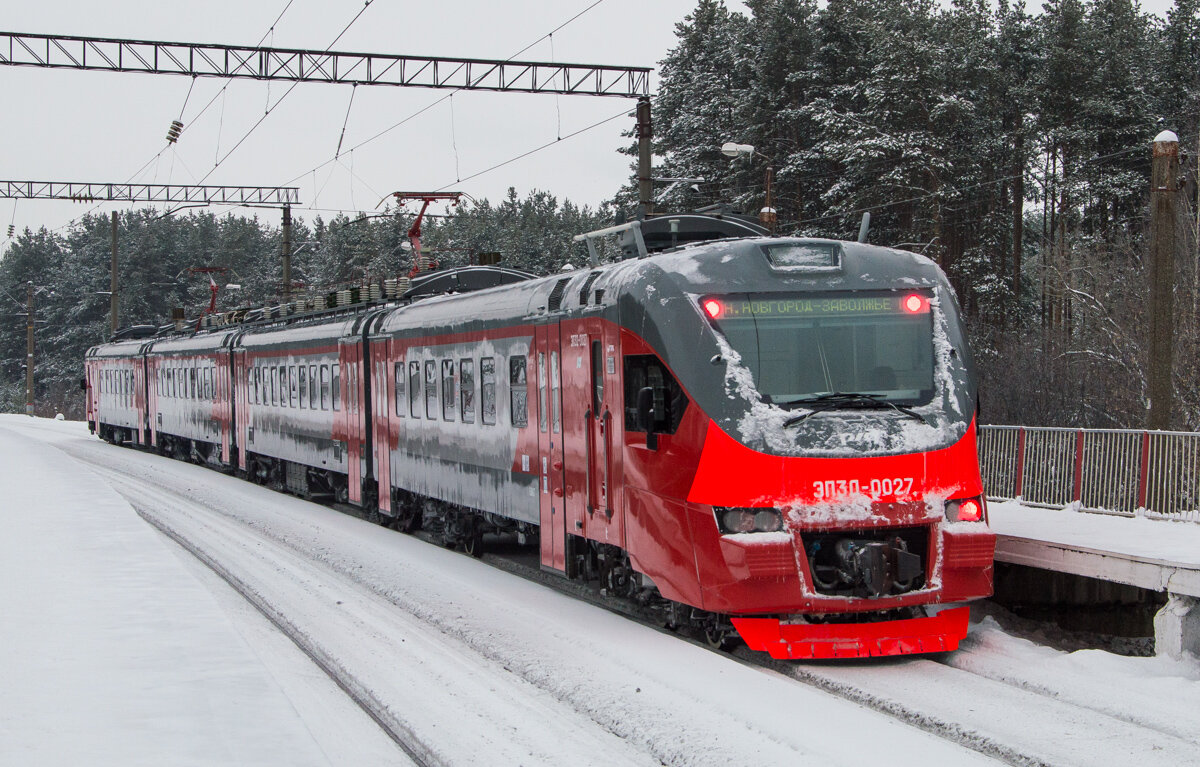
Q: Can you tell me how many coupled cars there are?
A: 4